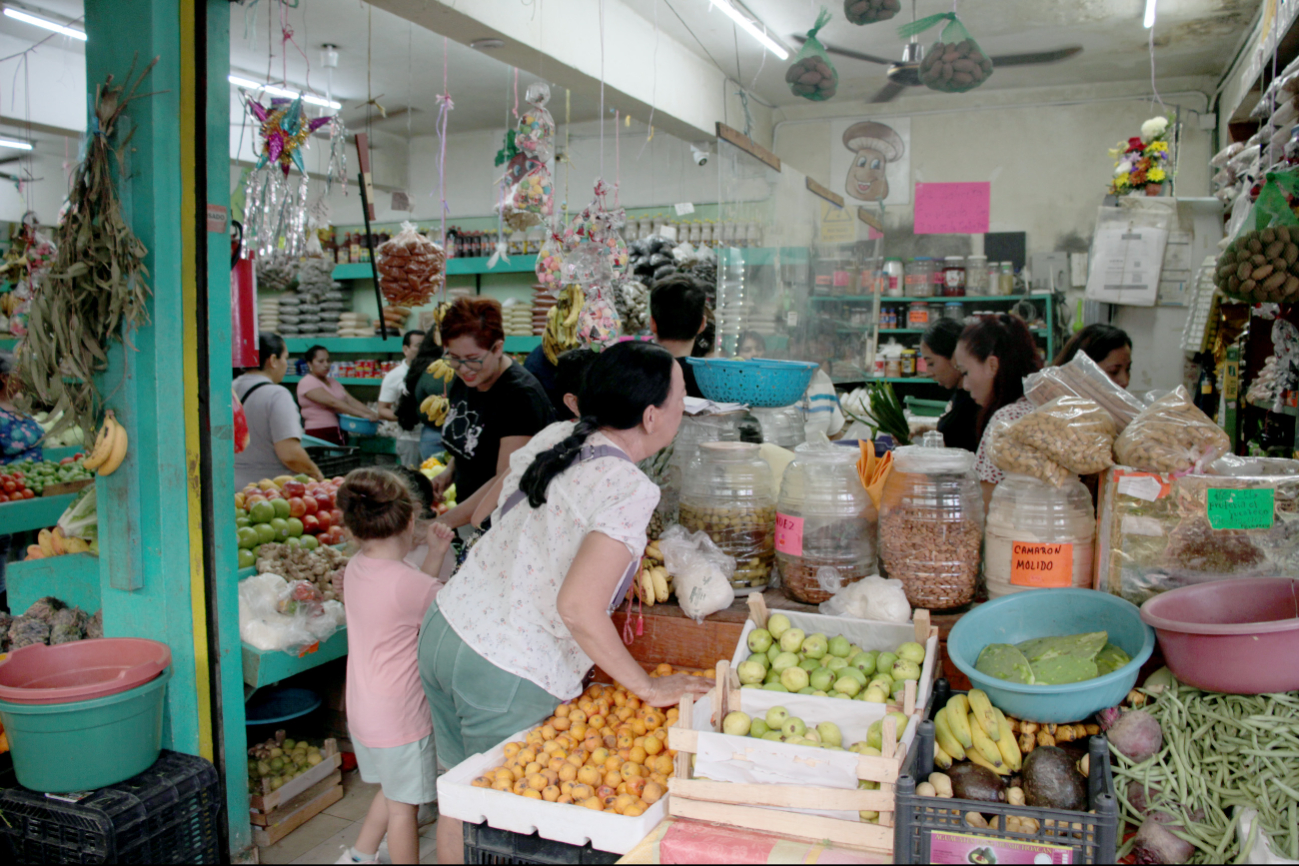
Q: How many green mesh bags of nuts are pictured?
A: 4